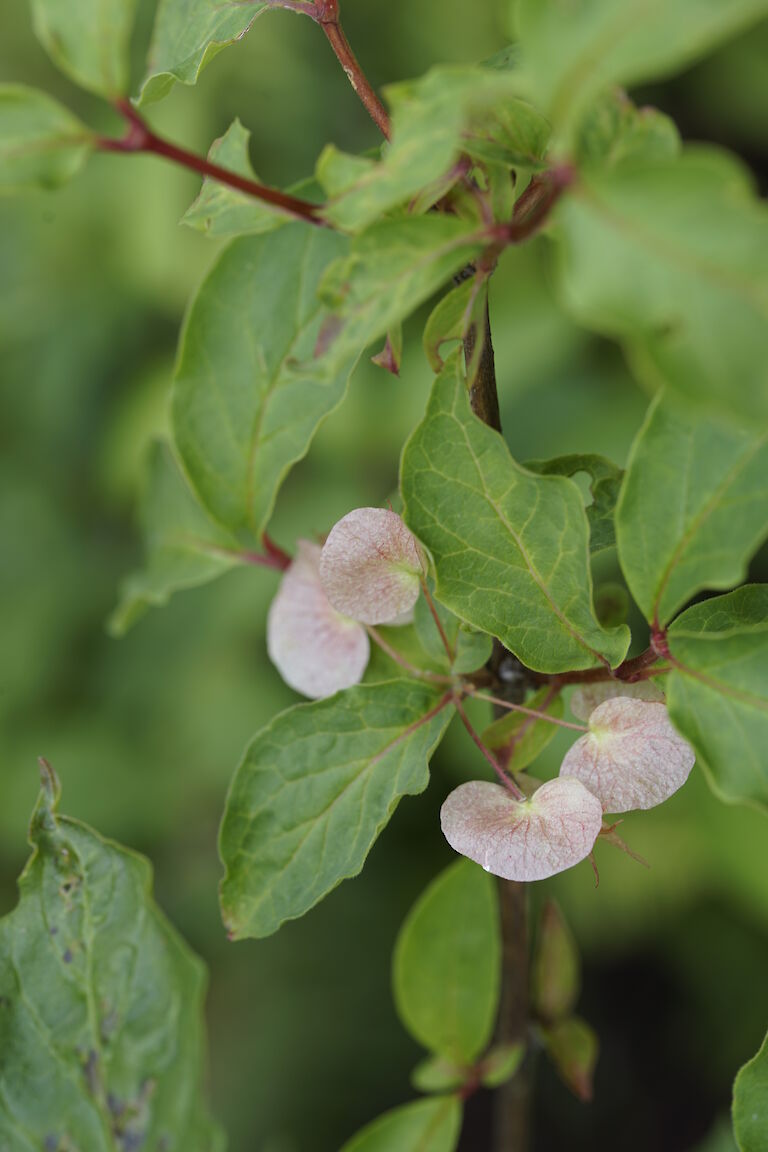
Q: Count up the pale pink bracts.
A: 4